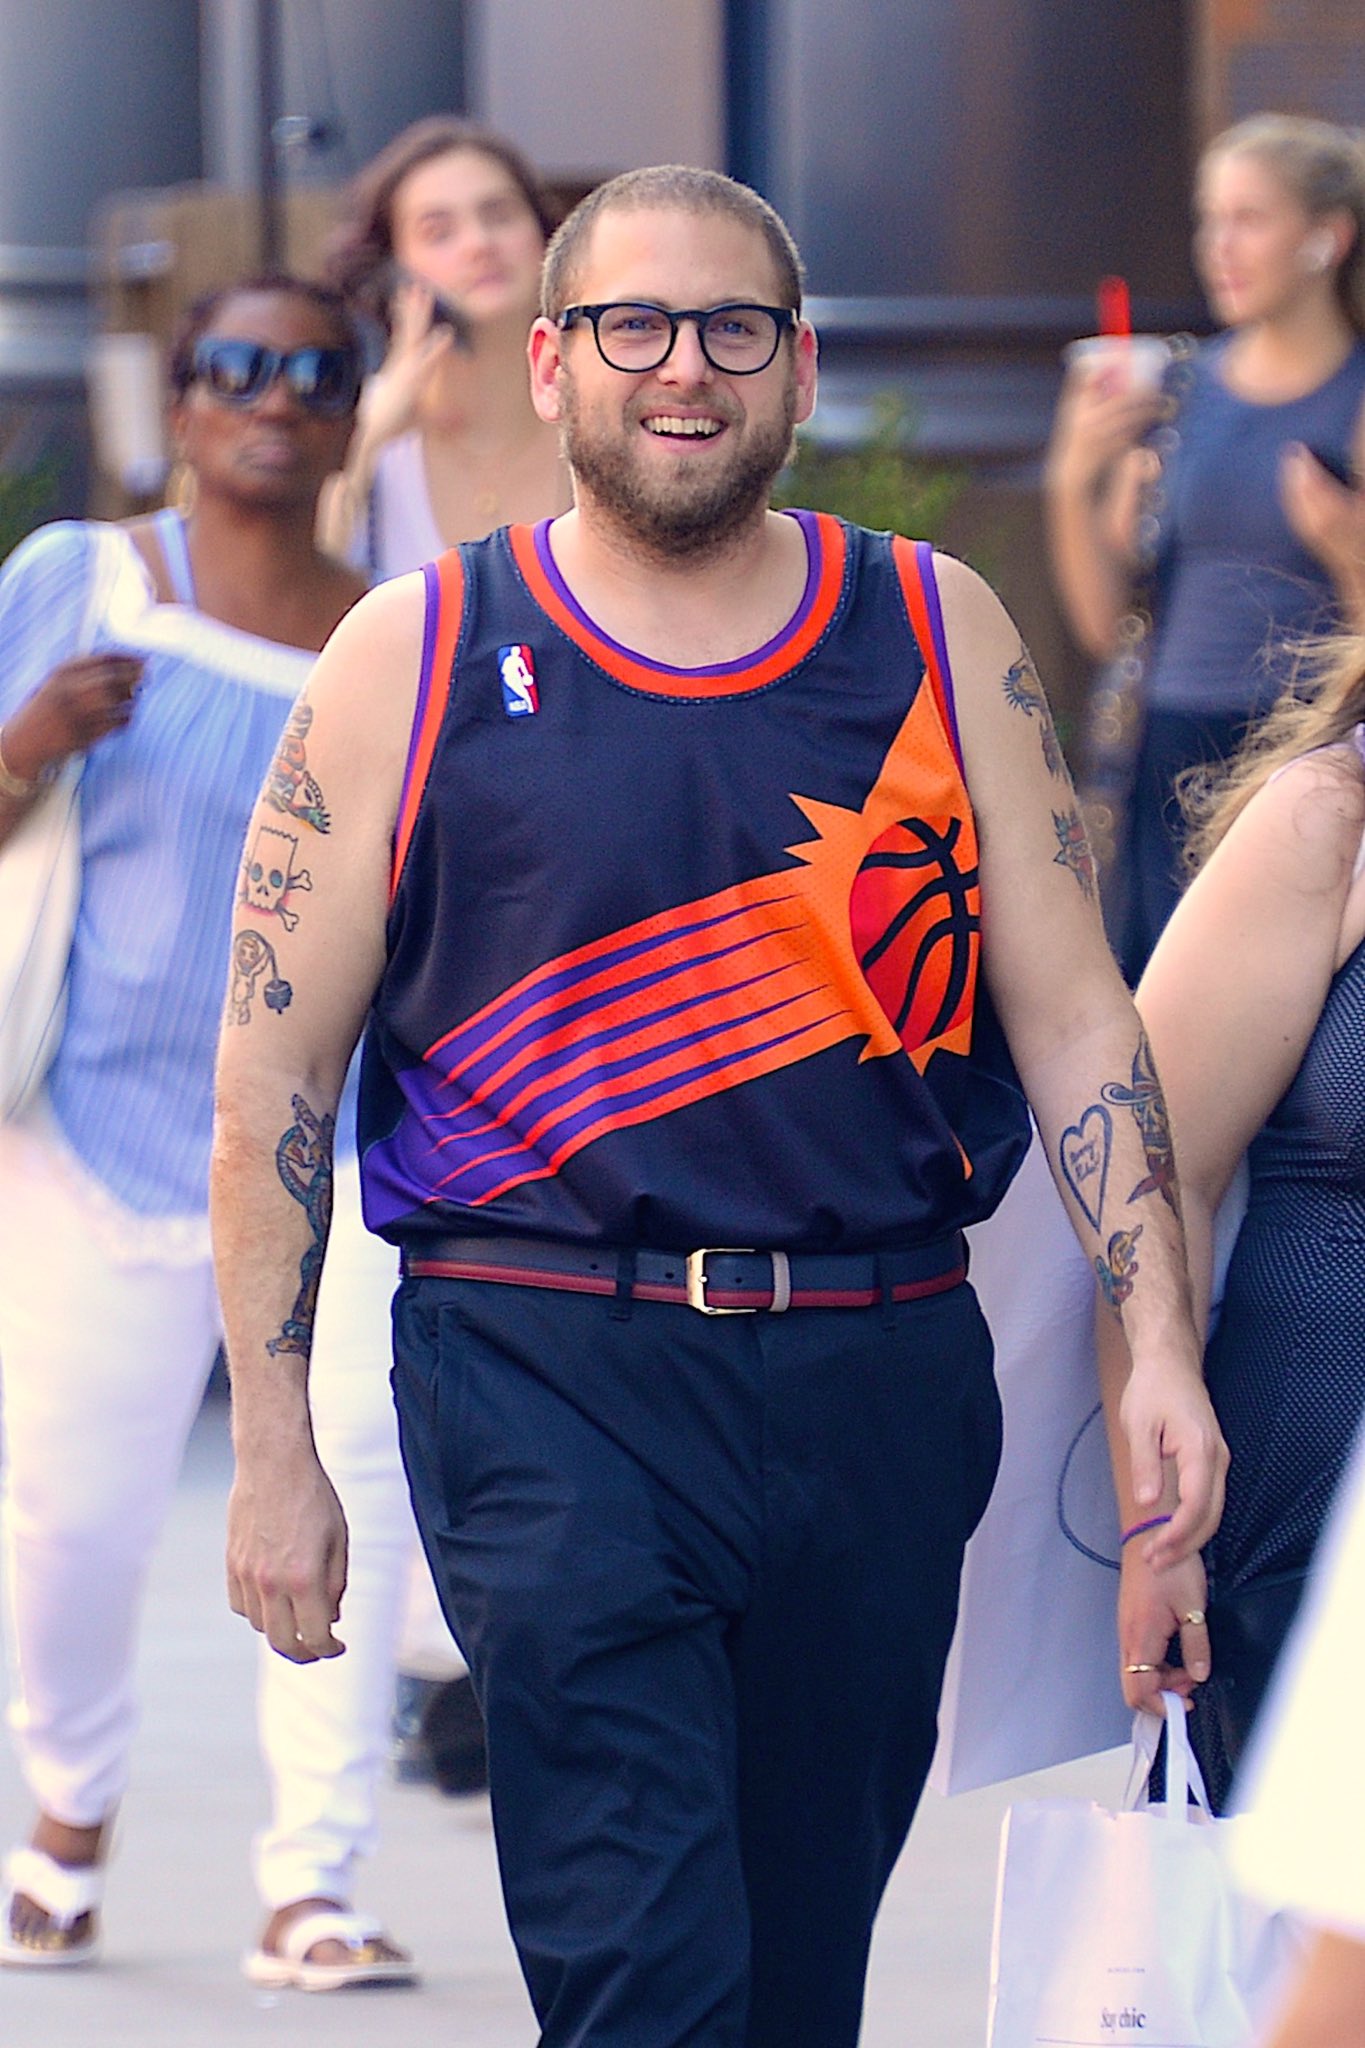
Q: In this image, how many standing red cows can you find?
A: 0